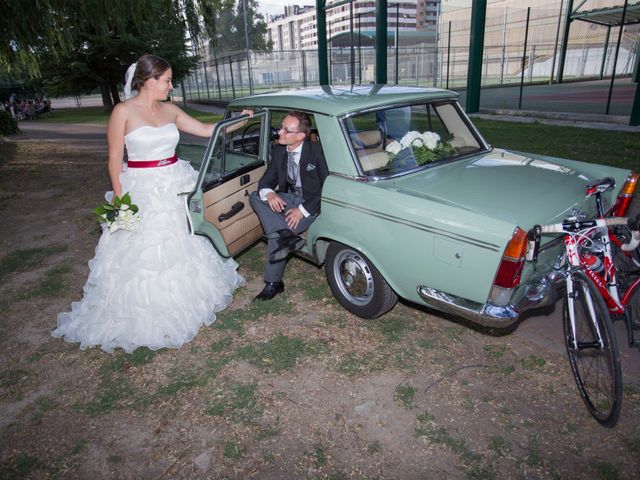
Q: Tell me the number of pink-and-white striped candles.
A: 0